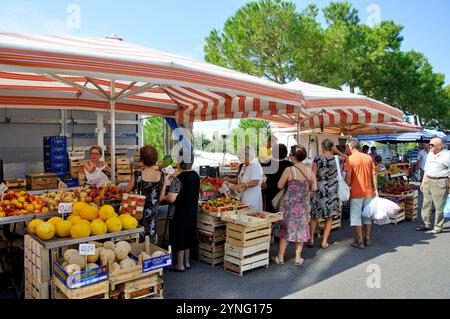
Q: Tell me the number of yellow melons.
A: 13